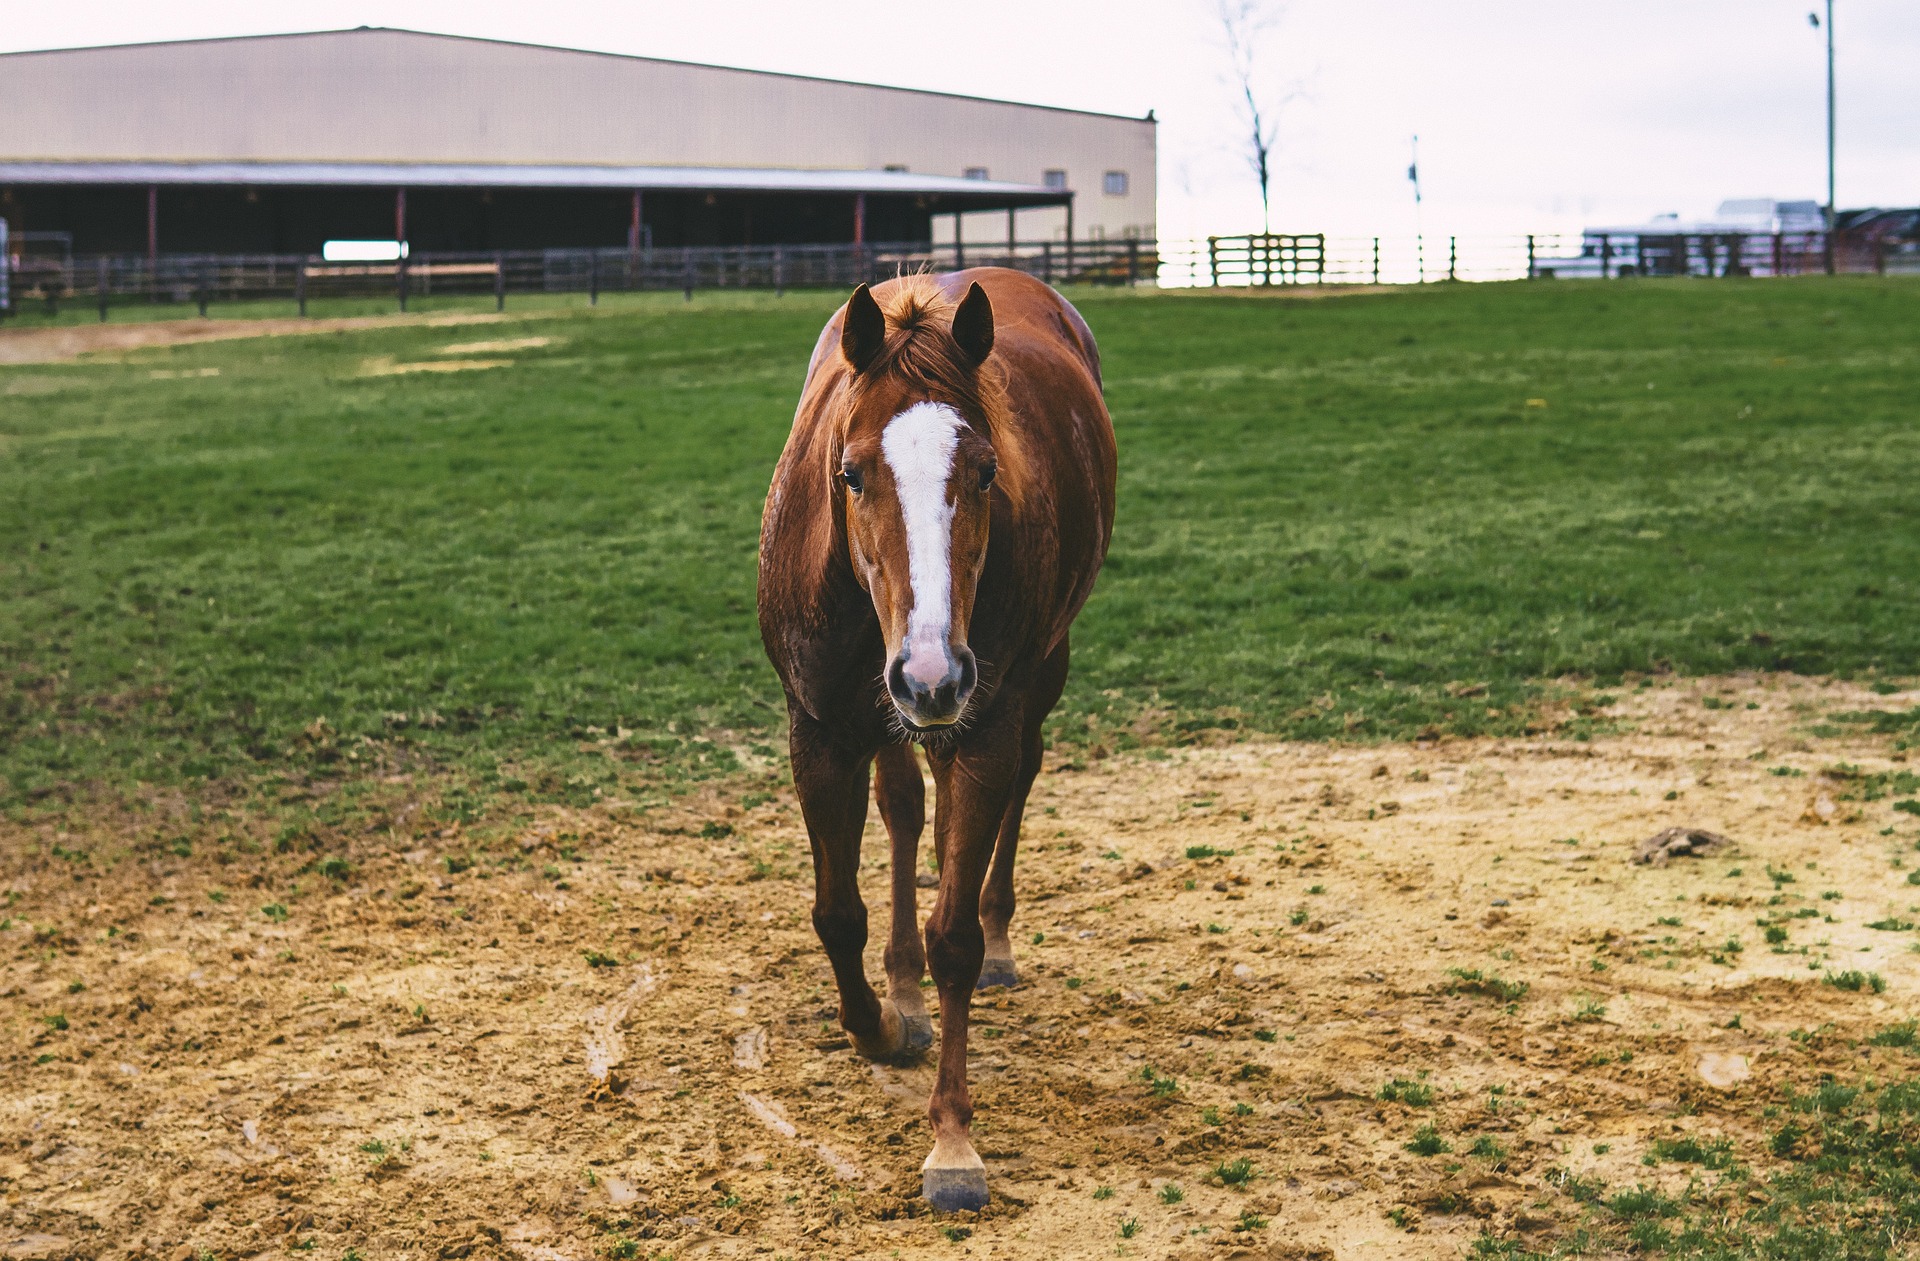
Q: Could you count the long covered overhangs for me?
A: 1